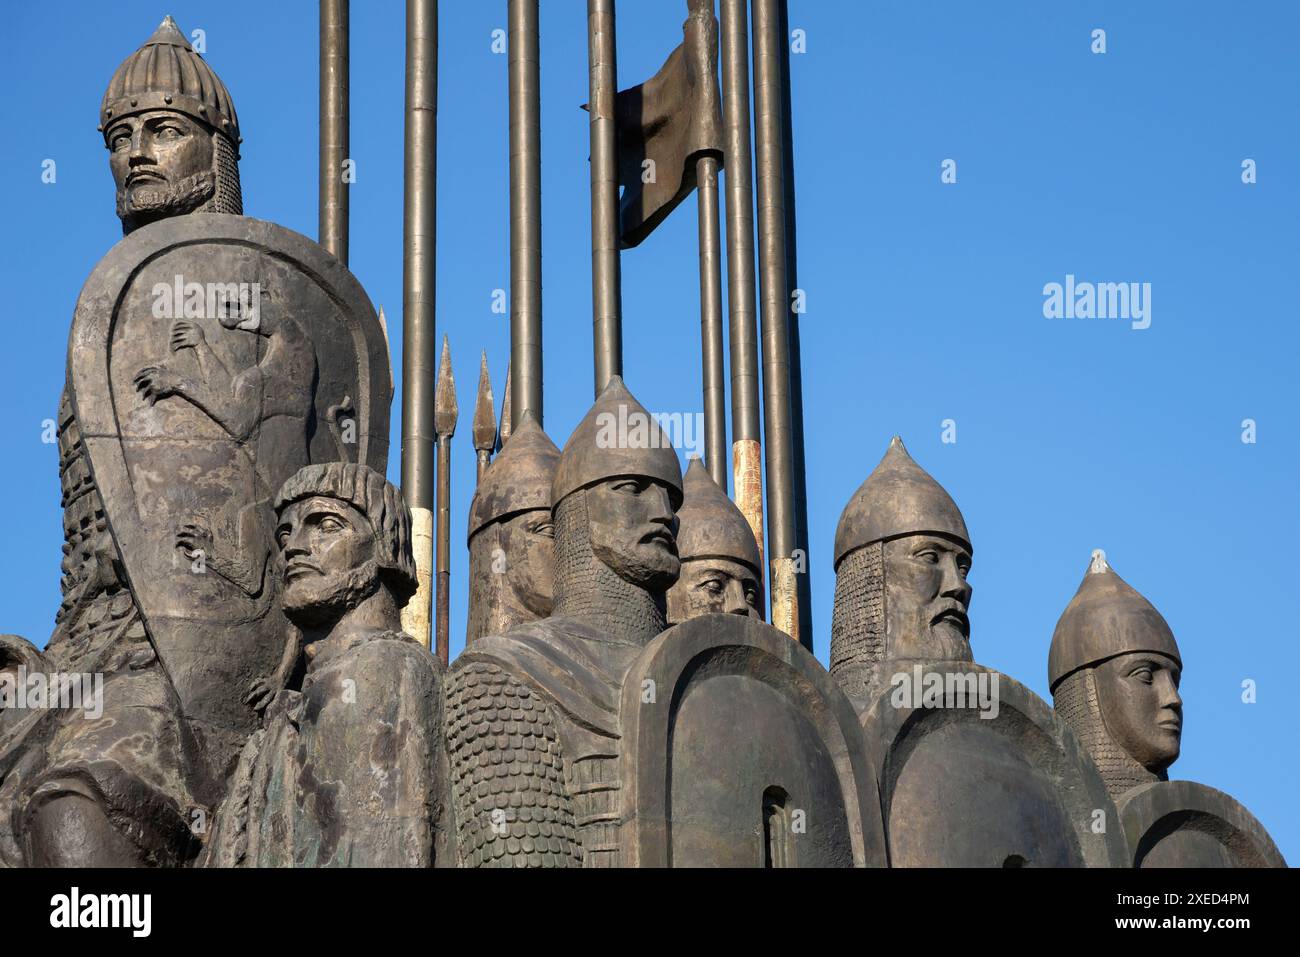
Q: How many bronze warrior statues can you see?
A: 7